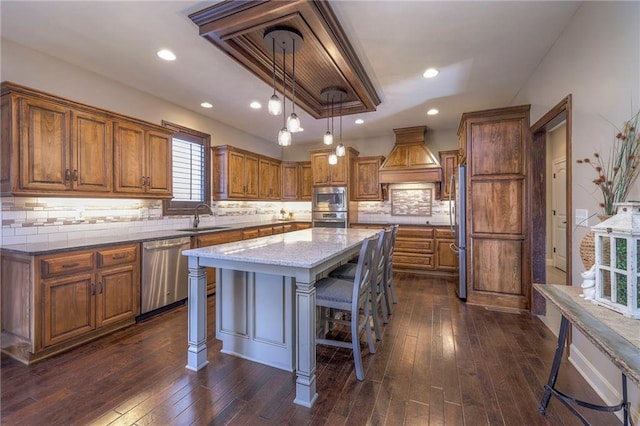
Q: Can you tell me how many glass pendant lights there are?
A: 6